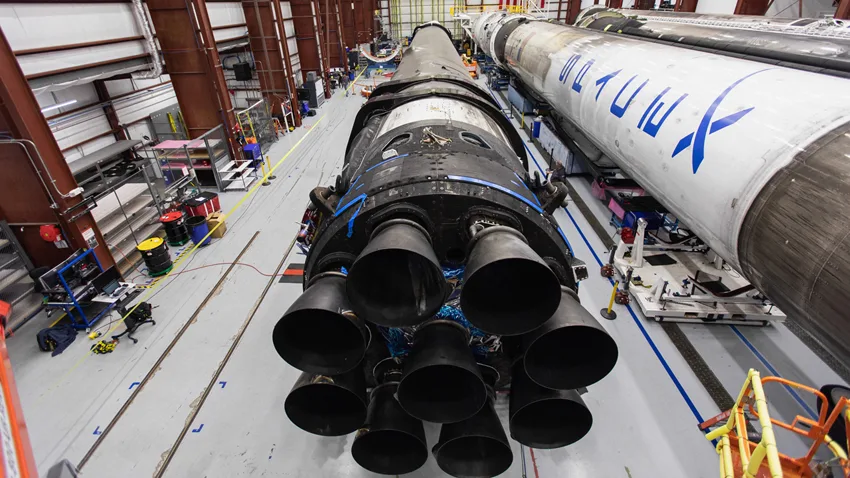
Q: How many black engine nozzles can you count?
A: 9